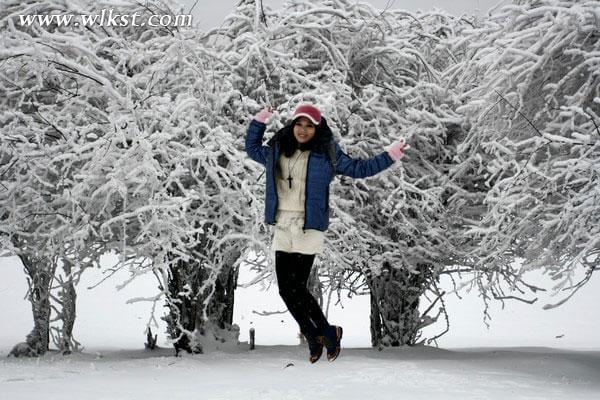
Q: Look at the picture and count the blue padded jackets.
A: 1